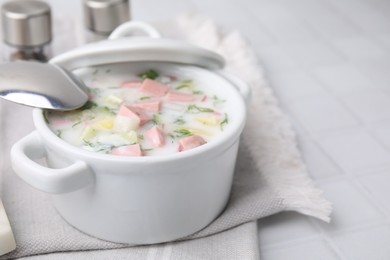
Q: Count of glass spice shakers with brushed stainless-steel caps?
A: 2